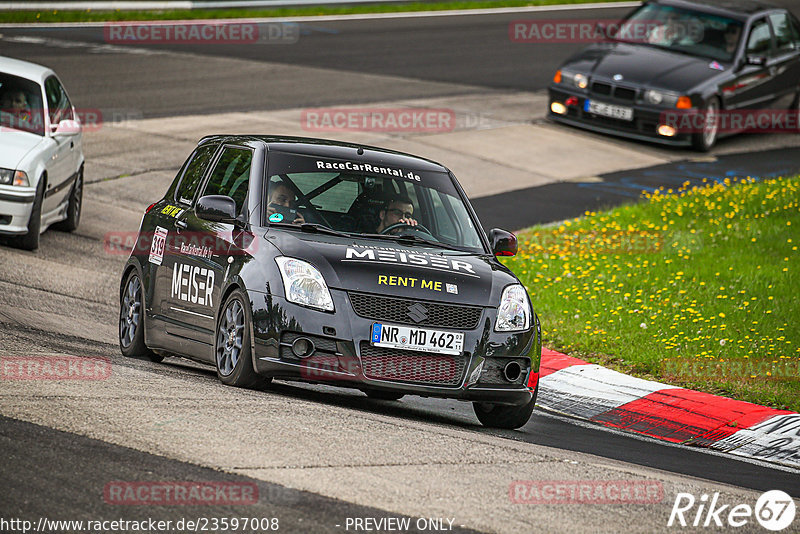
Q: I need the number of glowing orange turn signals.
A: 2